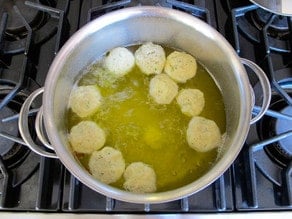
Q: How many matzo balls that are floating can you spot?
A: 10